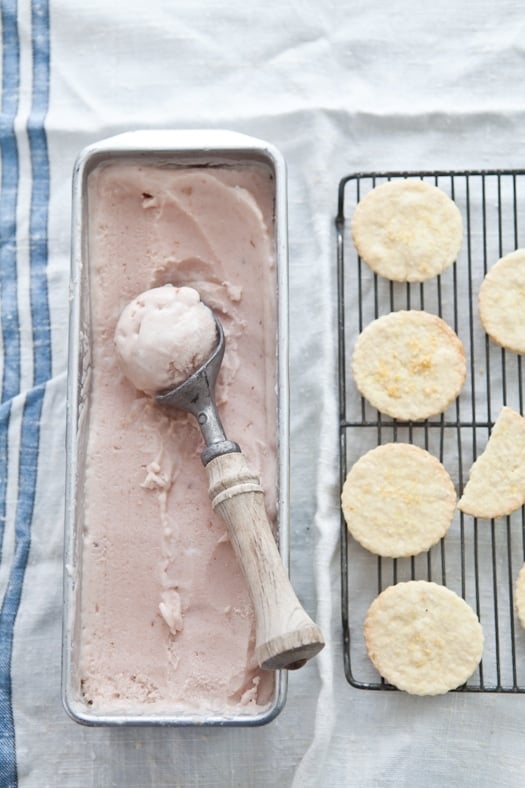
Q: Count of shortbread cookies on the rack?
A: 7